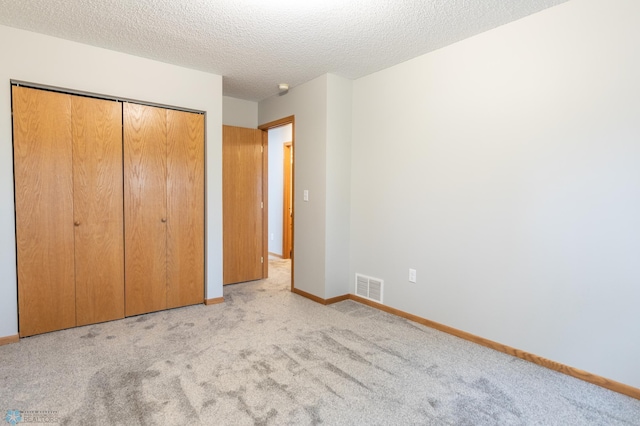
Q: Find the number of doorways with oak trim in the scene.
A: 2